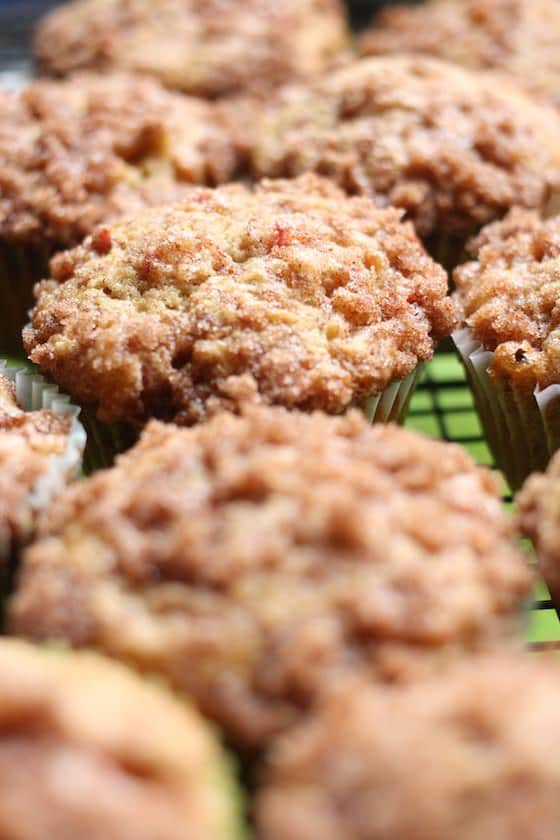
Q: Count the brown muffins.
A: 11